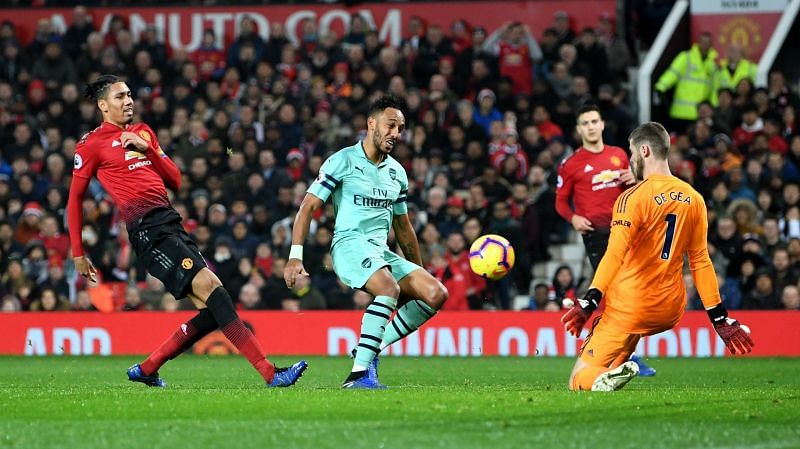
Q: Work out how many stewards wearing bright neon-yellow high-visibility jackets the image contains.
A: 2